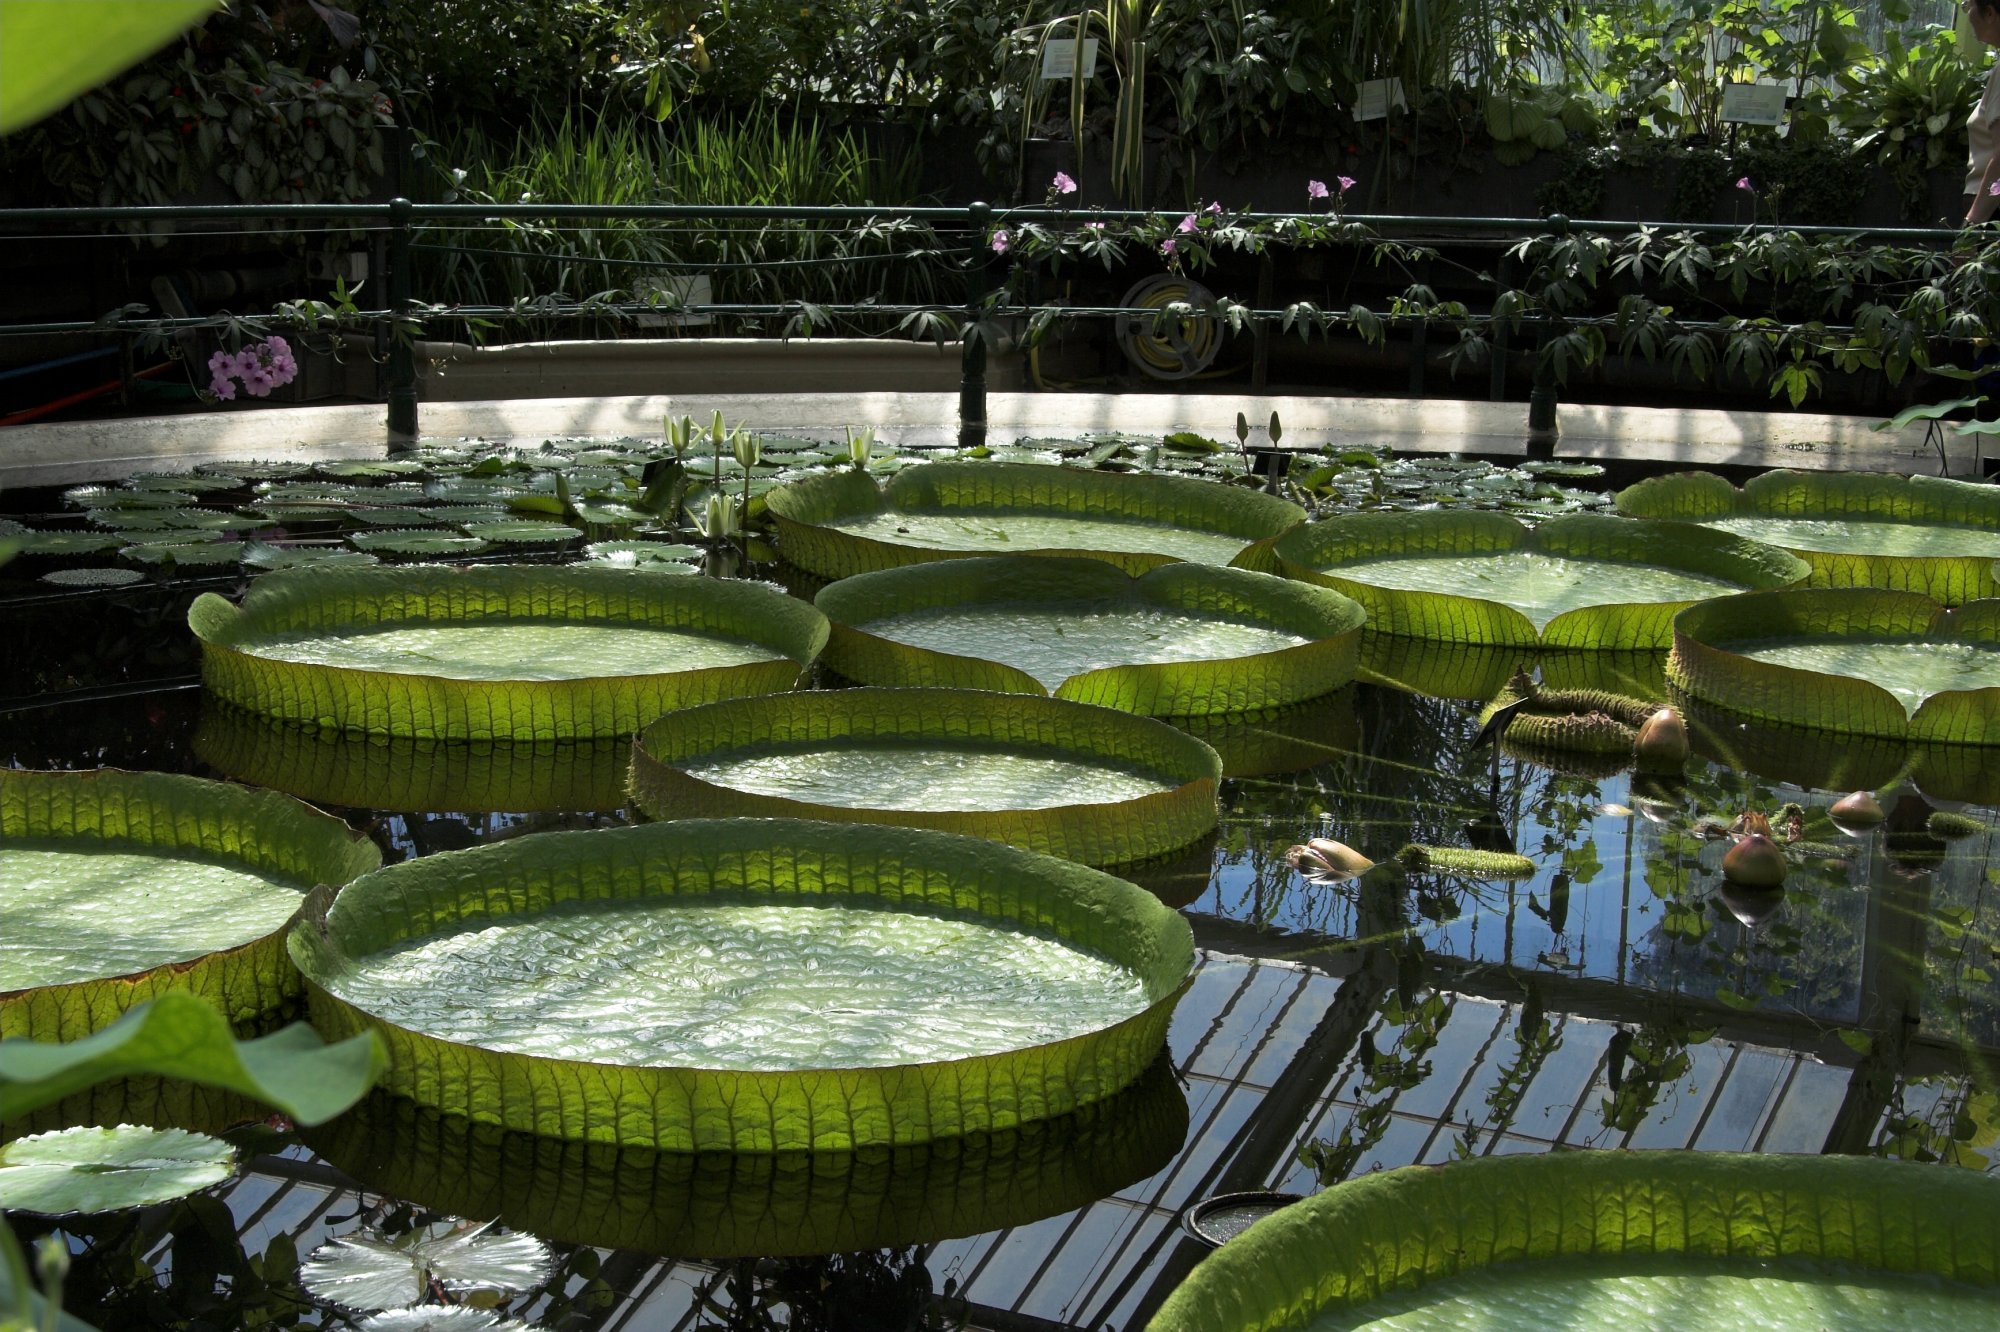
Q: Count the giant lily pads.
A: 10